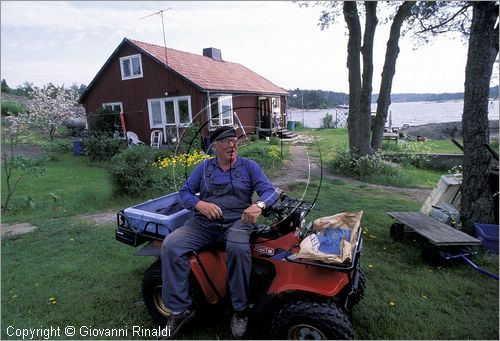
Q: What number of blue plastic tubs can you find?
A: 2